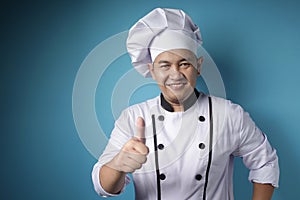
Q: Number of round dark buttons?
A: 6